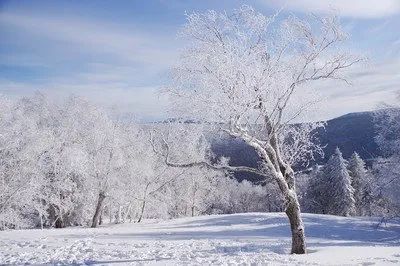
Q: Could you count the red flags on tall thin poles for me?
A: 0